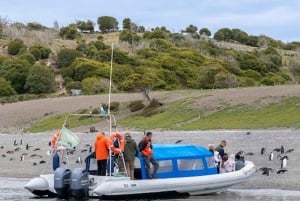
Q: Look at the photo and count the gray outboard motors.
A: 2